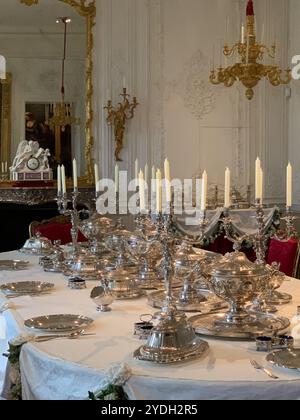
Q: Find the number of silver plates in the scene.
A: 4